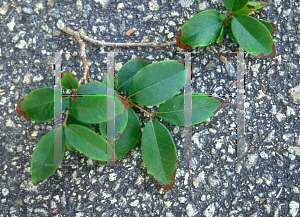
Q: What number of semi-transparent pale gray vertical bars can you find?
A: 4